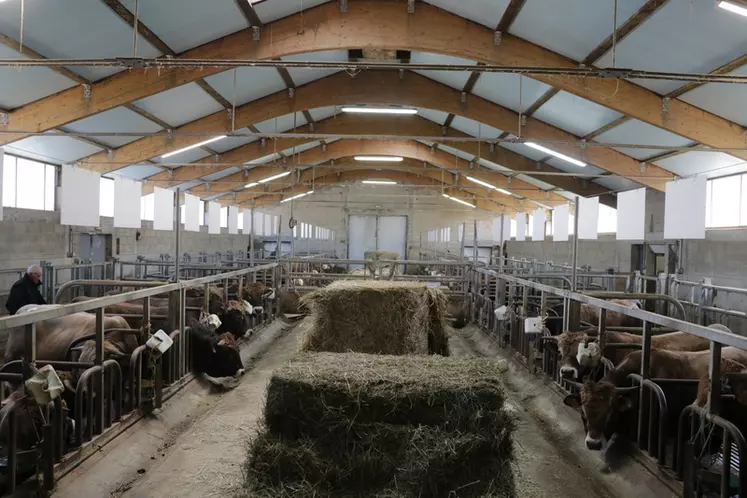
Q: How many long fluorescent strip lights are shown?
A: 10